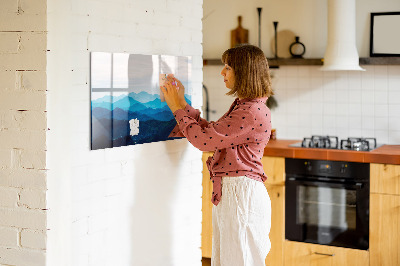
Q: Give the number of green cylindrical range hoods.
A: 0